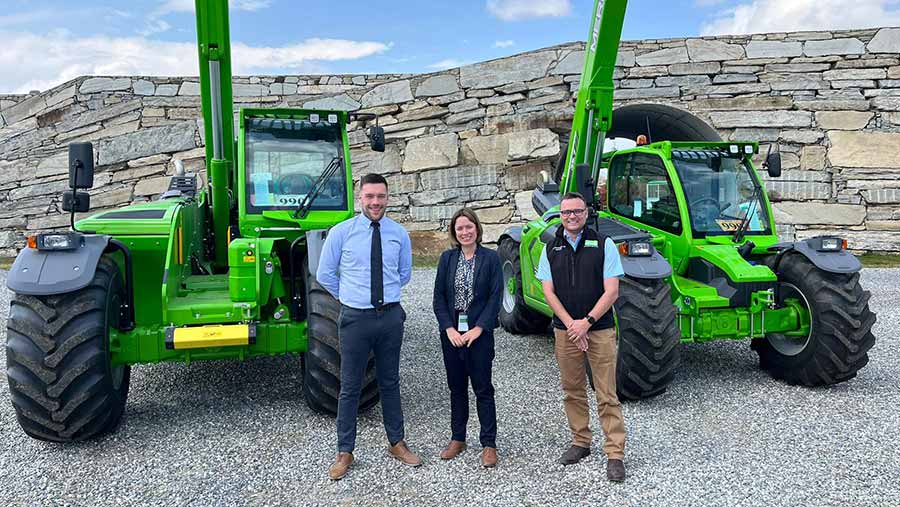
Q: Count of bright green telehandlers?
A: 2